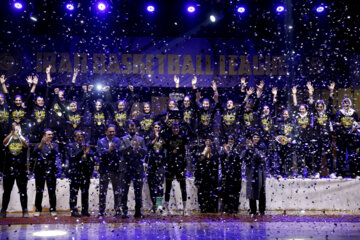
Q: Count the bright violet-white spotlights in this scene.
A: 8